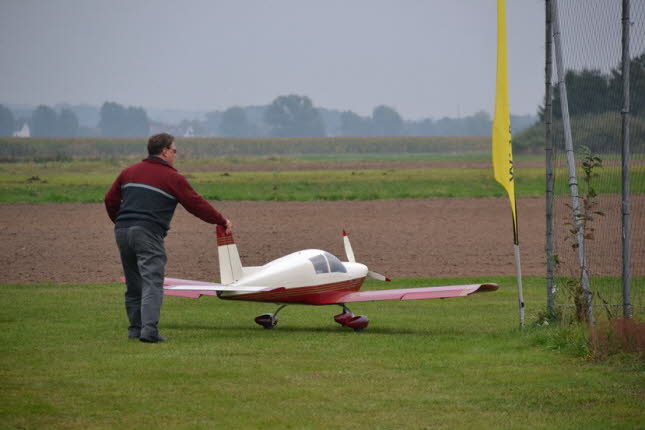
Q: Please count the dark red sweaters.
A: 1